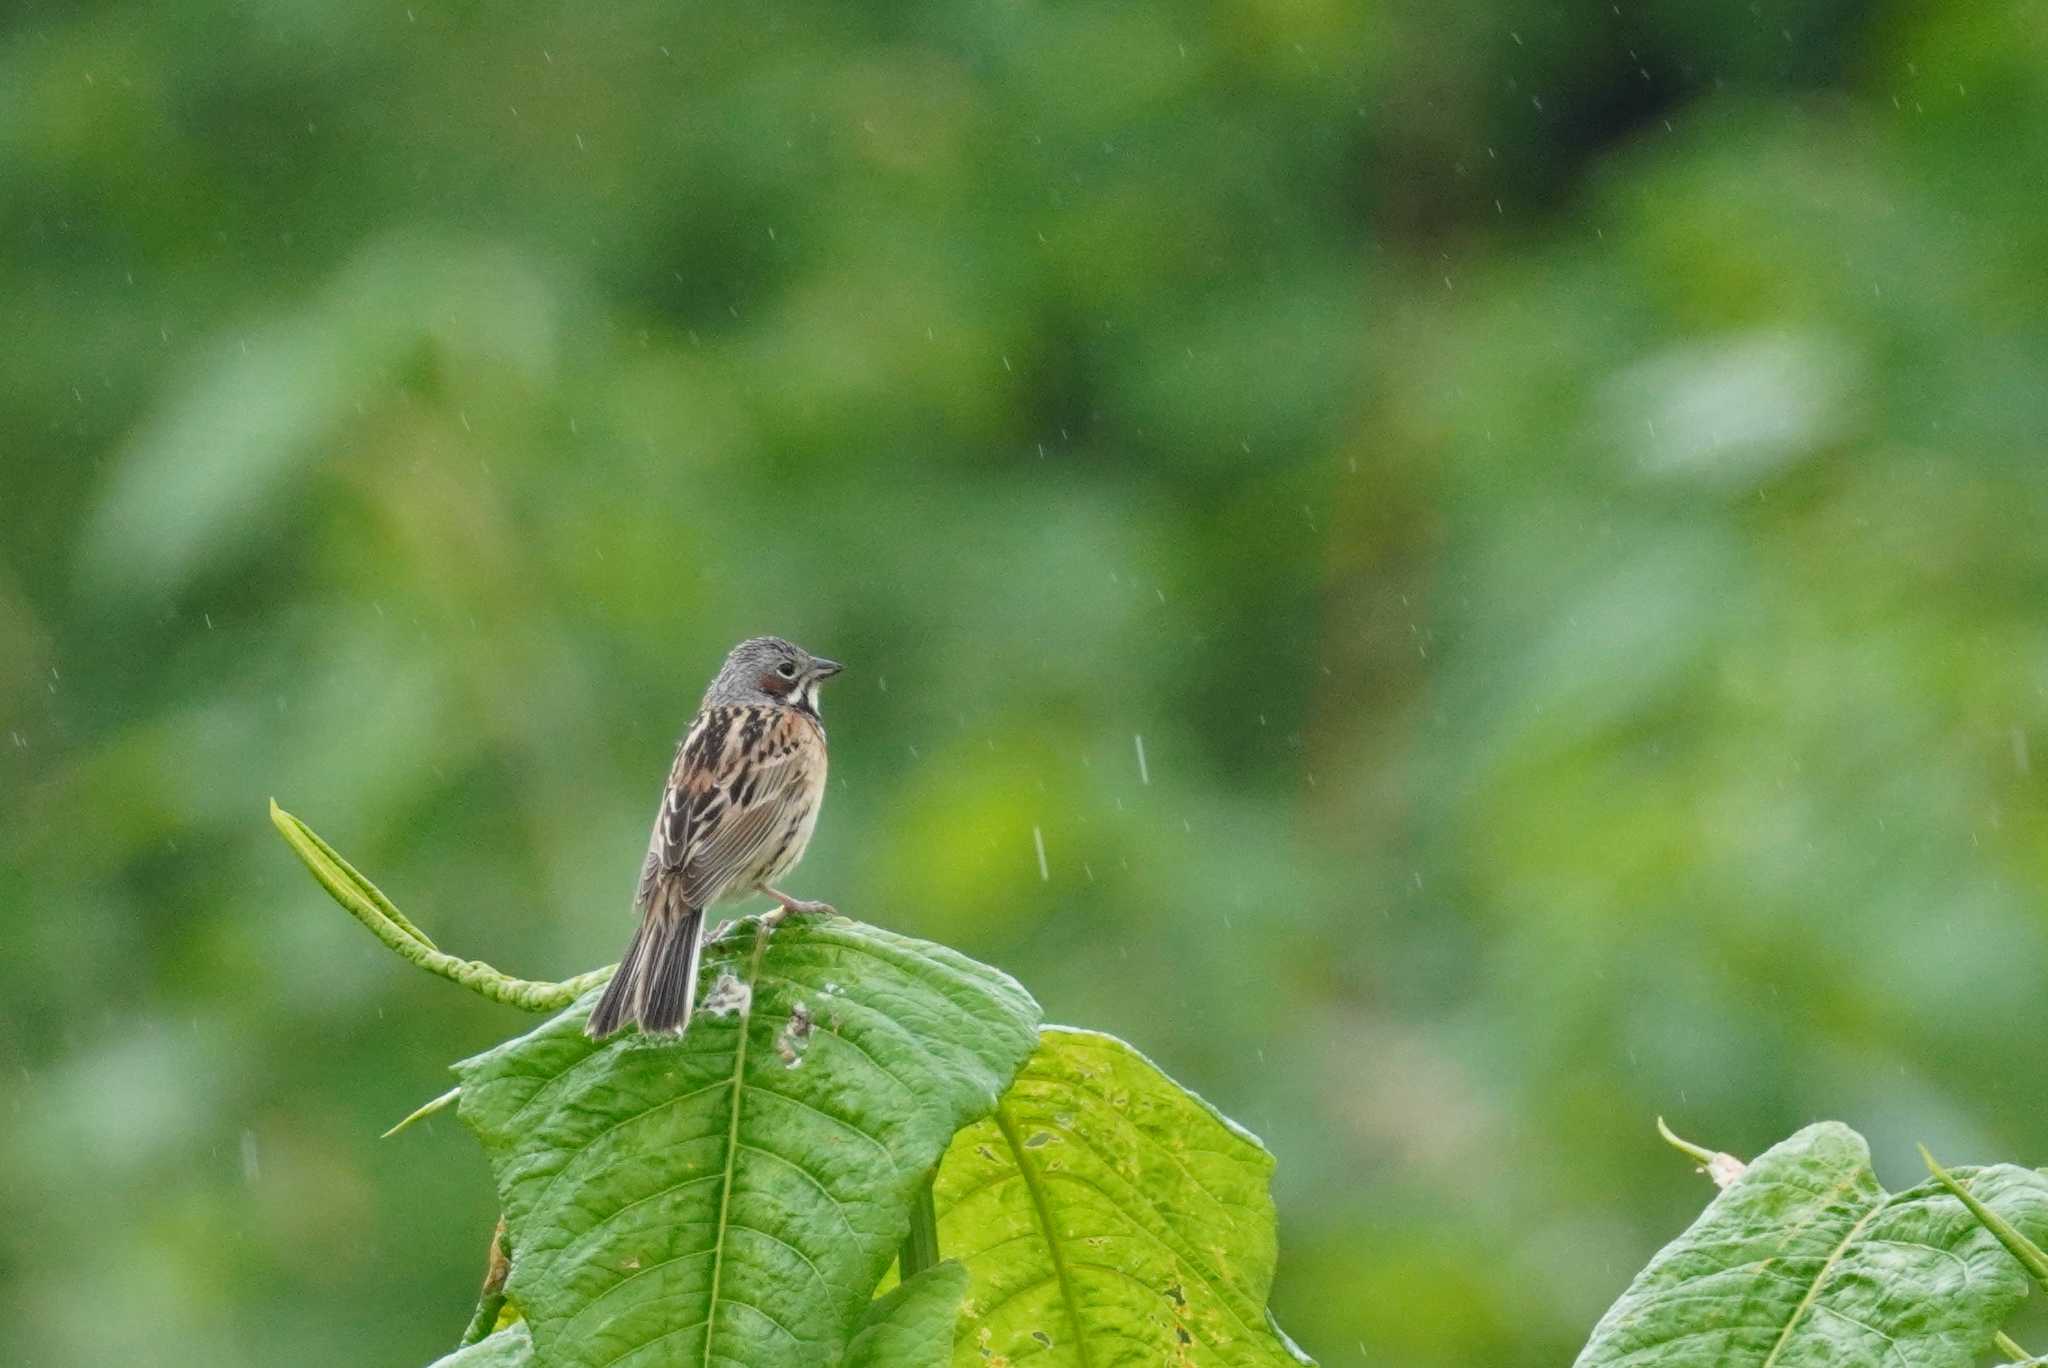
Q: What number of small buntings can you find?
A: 1